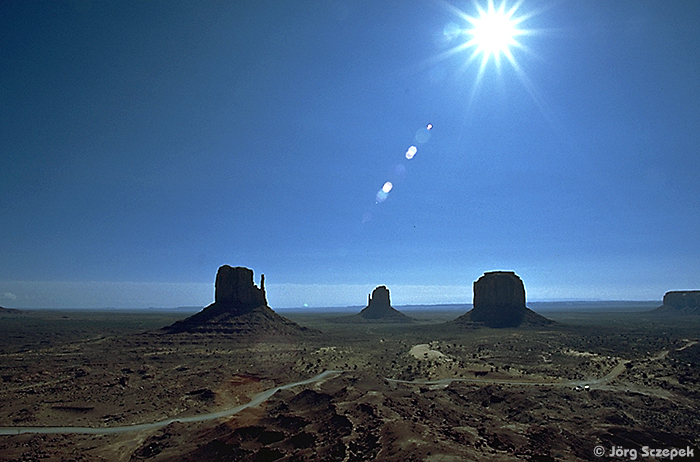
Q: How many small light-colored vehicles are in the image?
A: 2